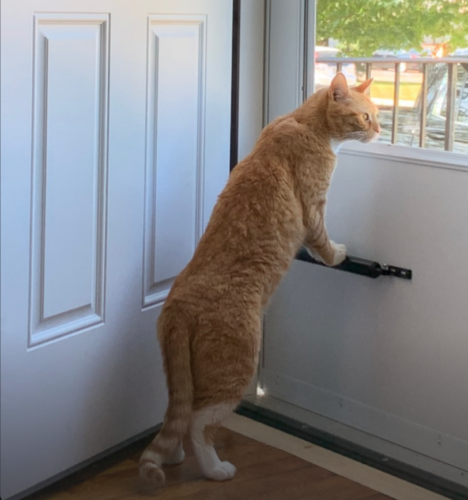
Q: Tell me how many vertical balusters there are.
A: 5